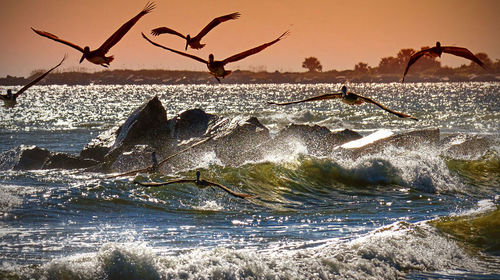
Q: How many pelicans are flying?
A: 8